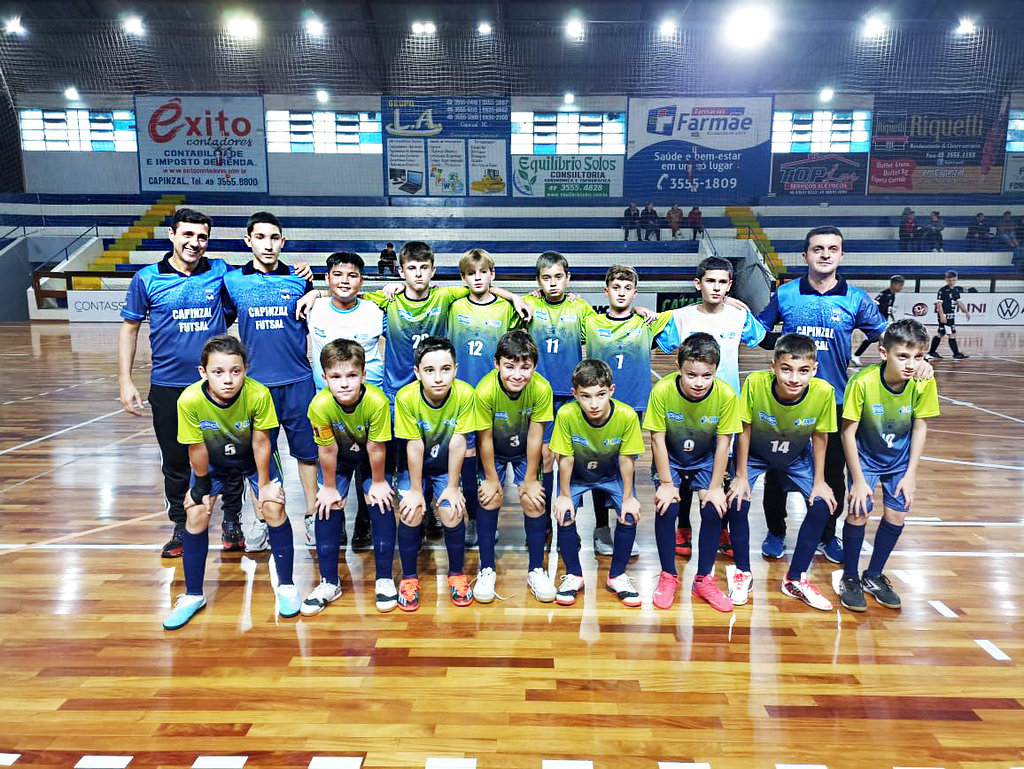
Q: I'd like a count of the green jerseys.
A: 12